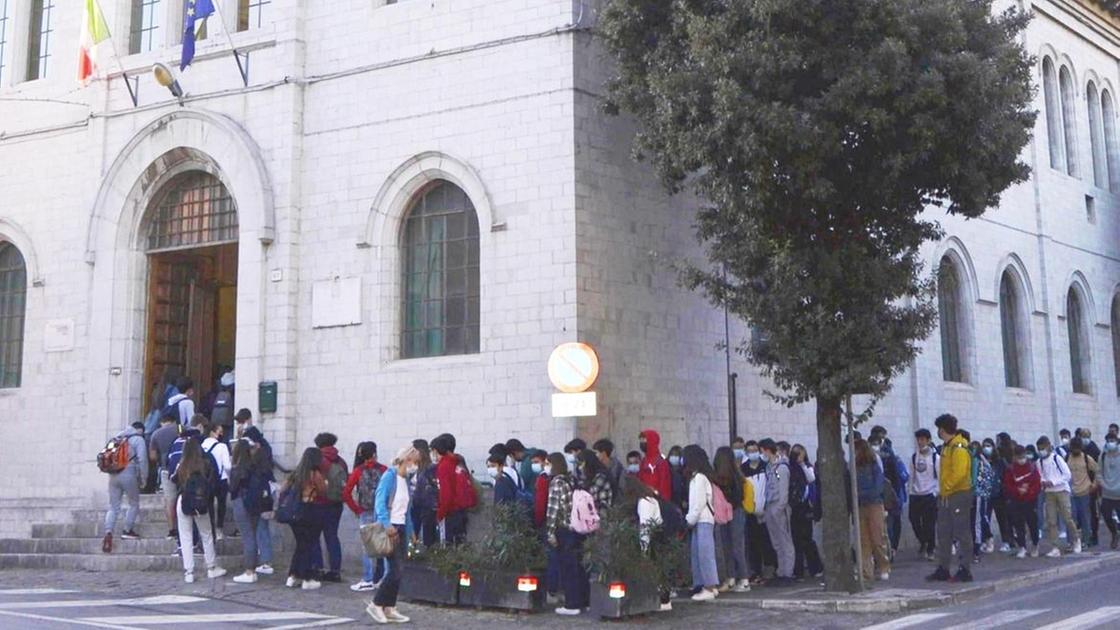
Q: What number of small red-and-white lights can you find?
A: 3